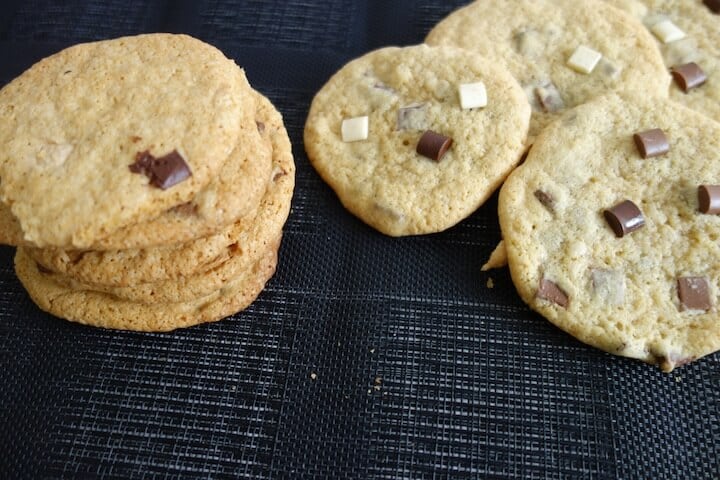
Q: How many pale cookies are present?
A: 4